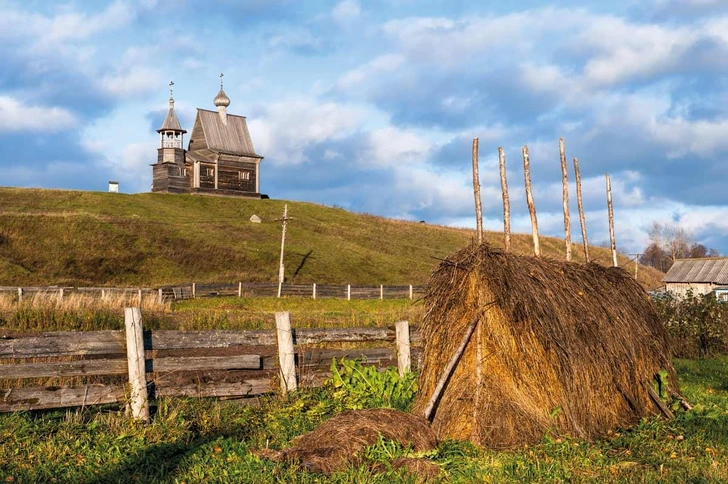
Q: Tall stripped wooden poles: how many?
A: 6